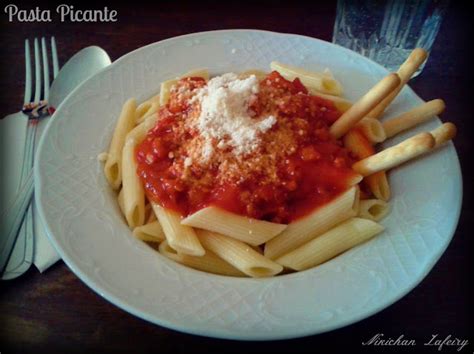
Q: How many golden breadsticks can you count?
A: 5